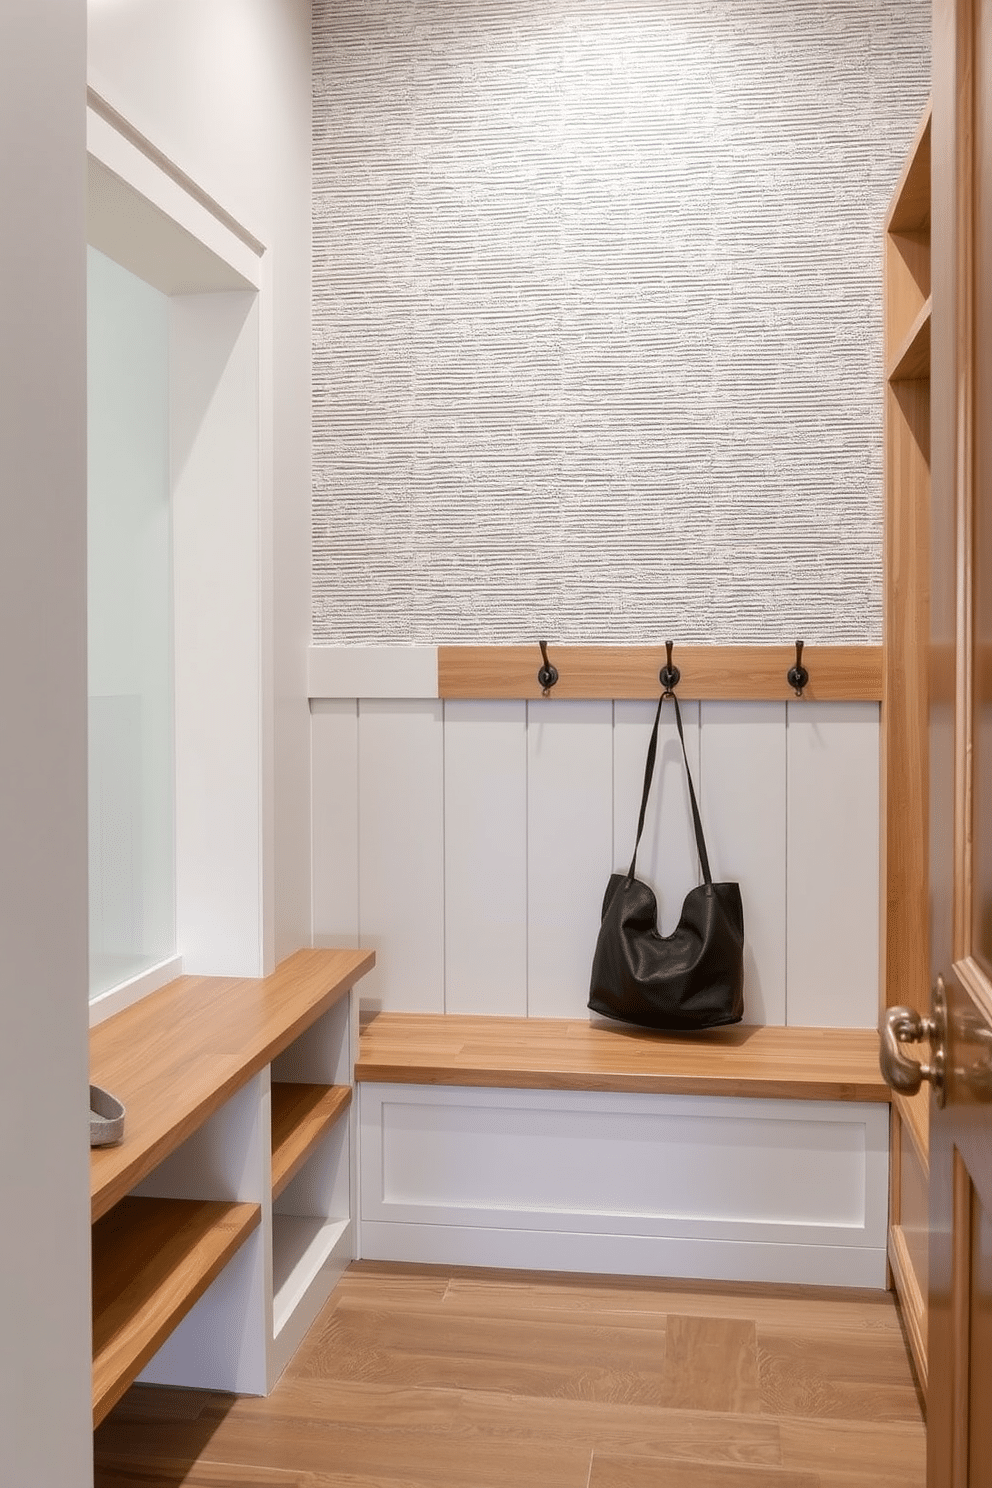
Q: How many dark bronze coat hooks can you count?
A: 3